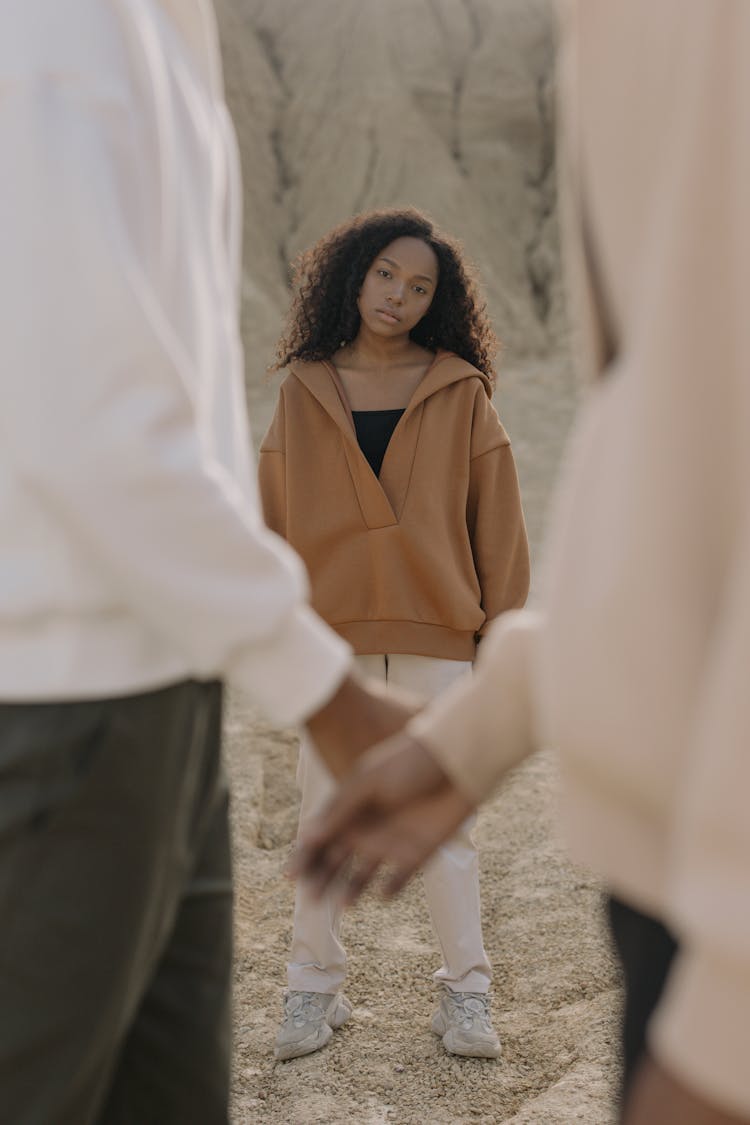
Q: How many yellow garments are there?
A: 0